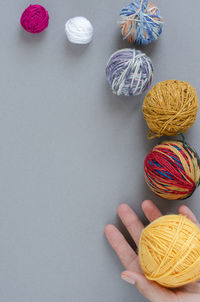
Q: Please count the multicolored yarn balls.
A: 3